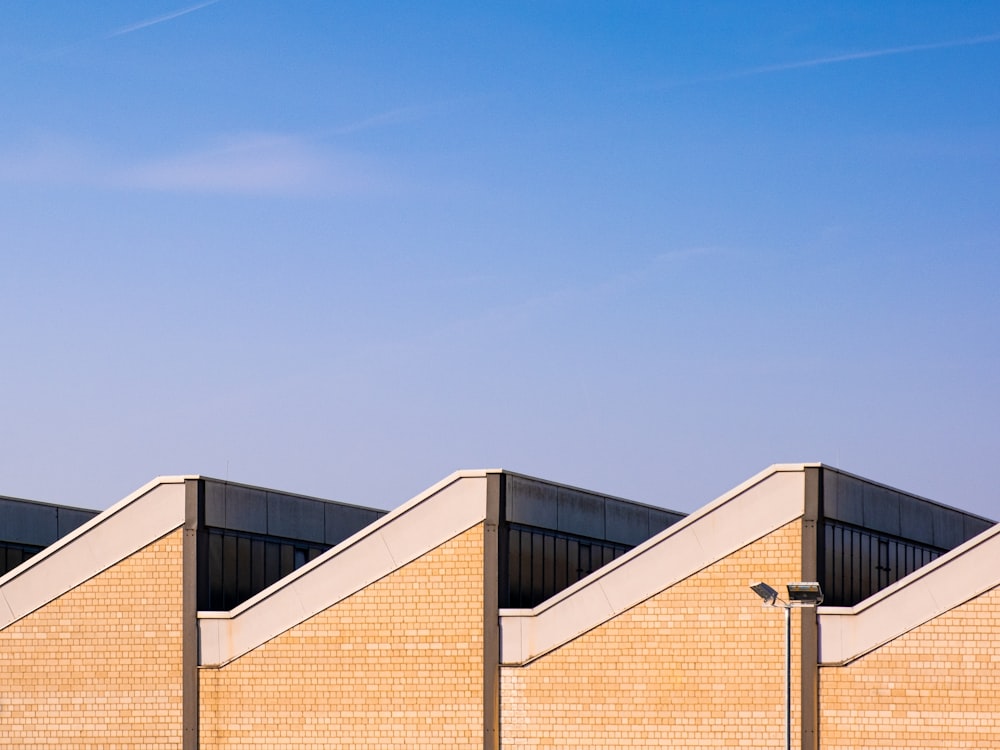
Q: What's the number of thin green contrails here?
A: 0